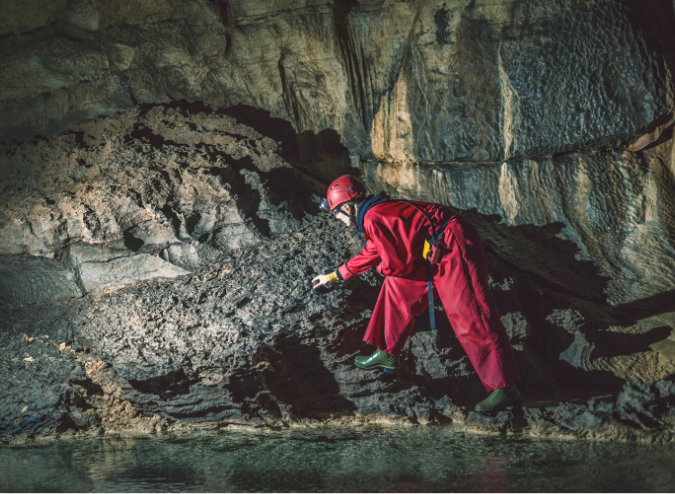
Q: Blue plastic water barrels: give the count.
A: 0